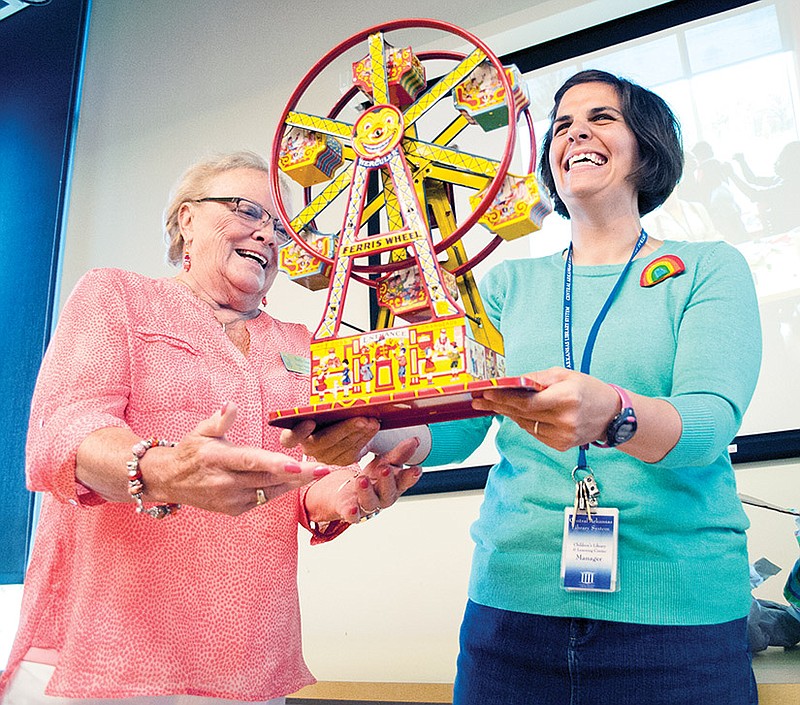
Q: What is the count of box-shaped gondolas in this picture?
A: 6